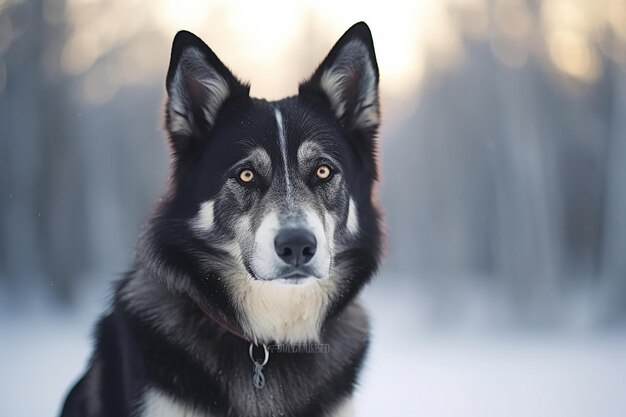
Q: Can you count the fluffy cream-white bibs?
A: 1